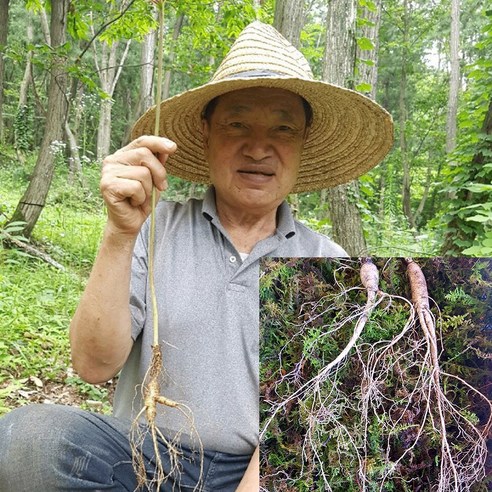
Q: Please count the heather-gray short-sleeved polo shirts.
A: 1